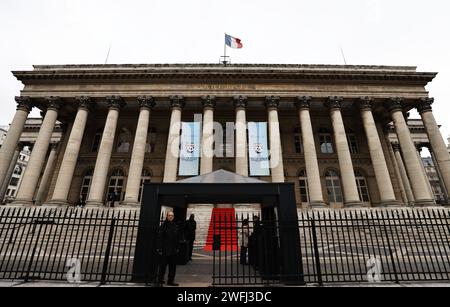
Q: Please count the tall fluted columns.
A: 14